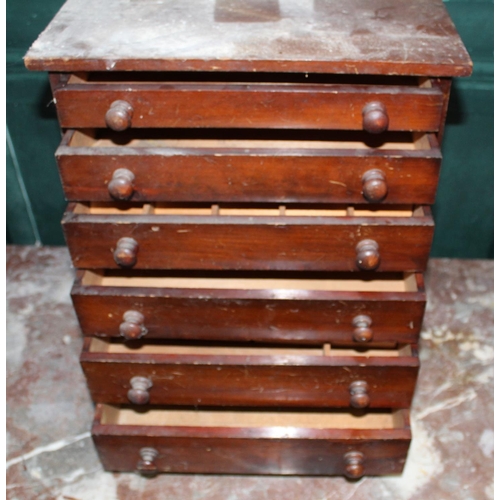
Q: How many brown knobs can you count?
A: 12